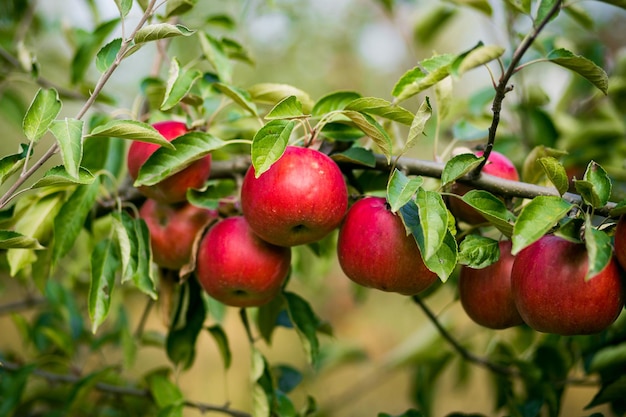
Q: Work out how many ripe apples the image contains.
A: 9